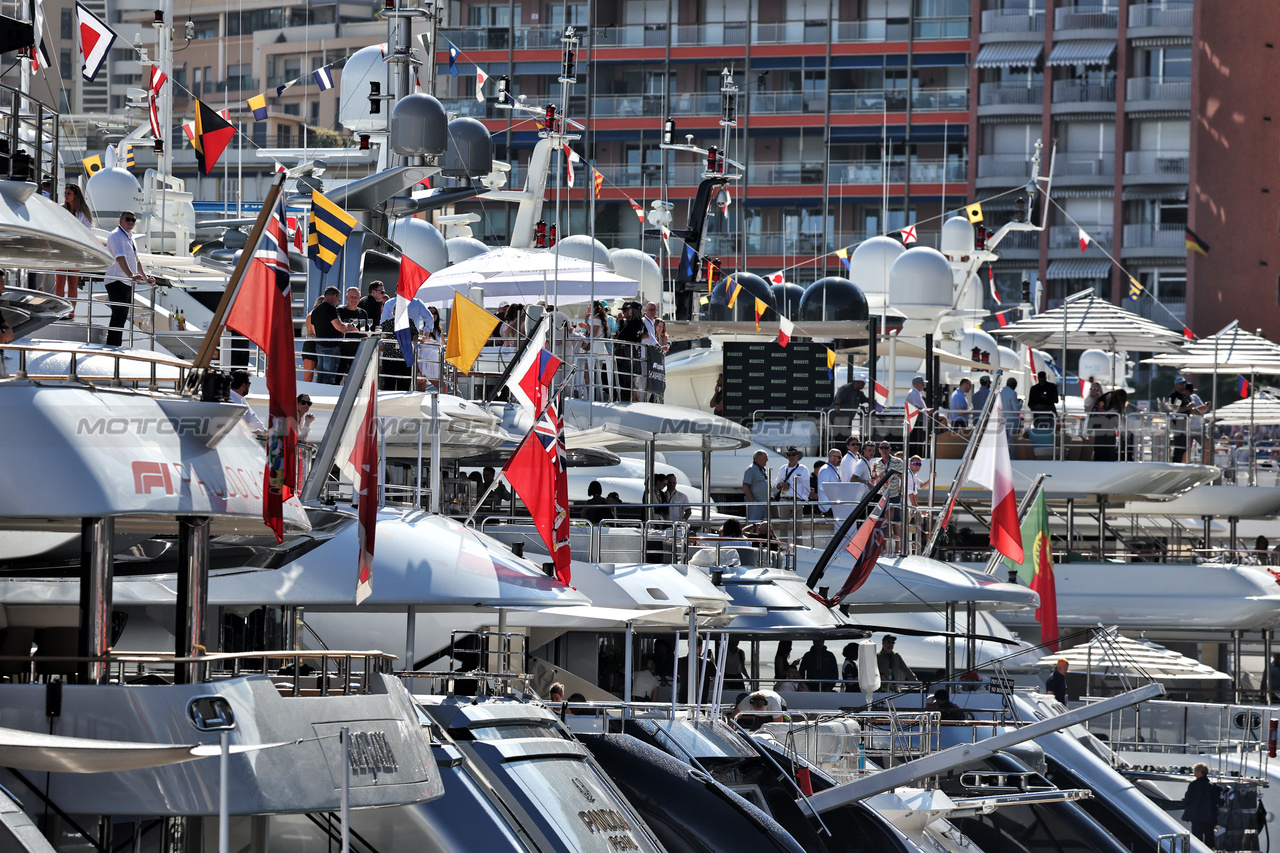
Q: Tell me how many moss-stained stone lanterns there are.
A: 0